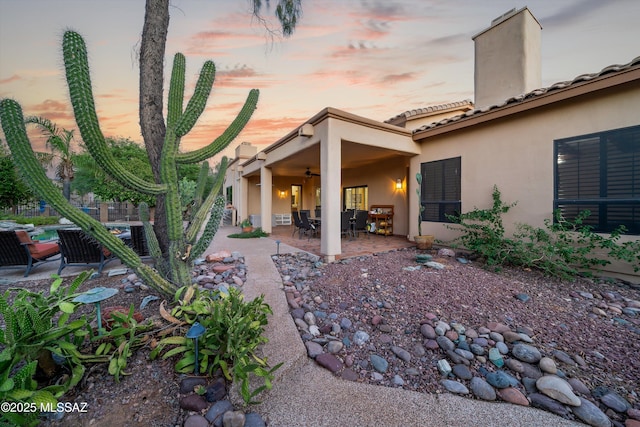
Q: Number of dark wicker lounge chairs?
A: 3